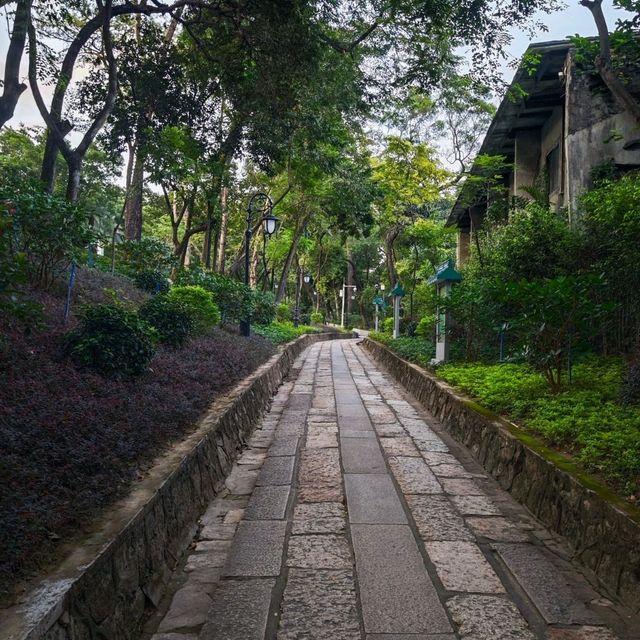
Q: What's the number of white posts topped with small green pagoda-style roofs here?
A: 3